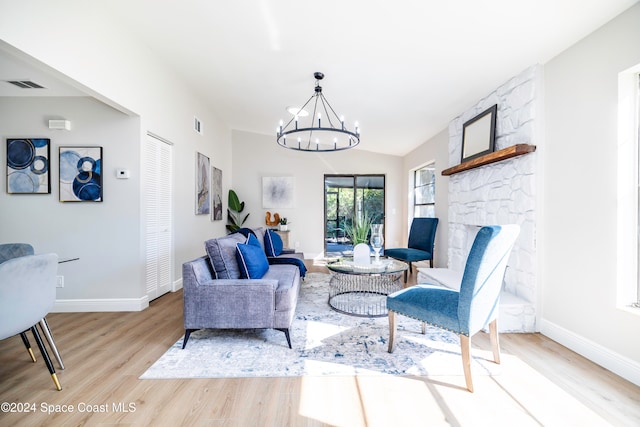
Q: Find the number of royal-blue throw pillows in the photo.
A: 2